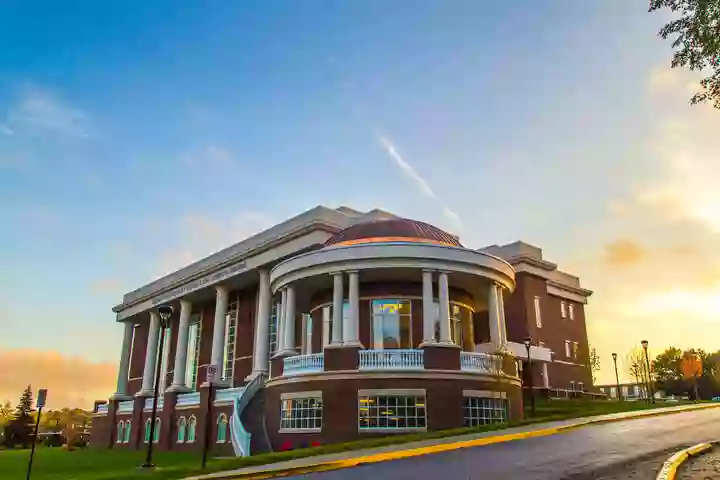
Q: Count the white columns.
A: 13